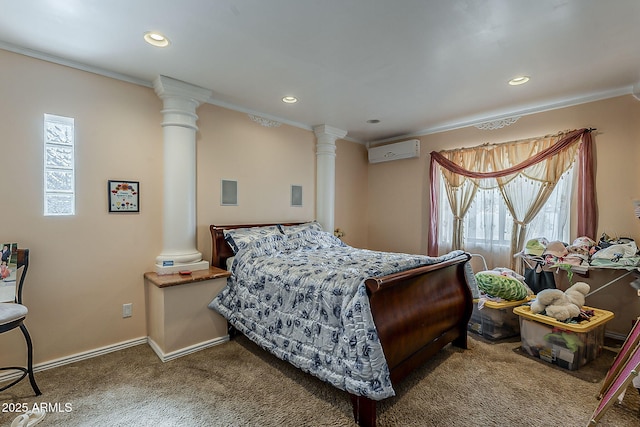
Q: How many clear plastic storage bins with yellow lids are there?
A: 2